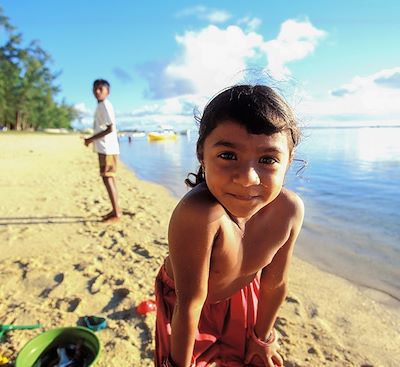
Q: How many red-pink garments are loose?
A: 1